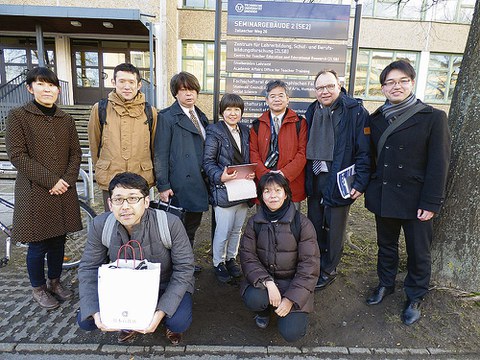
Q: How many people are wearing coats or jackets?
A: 9